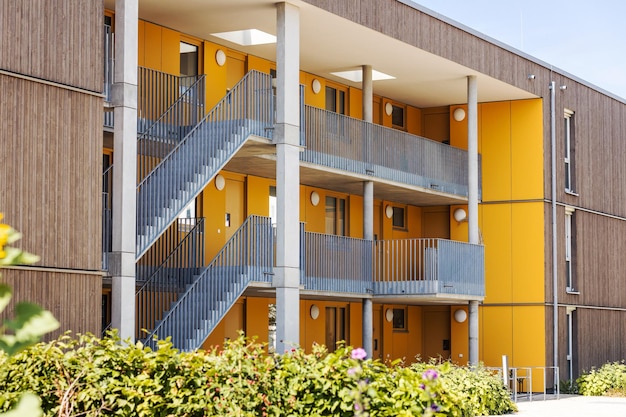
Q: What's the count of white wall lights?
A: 11